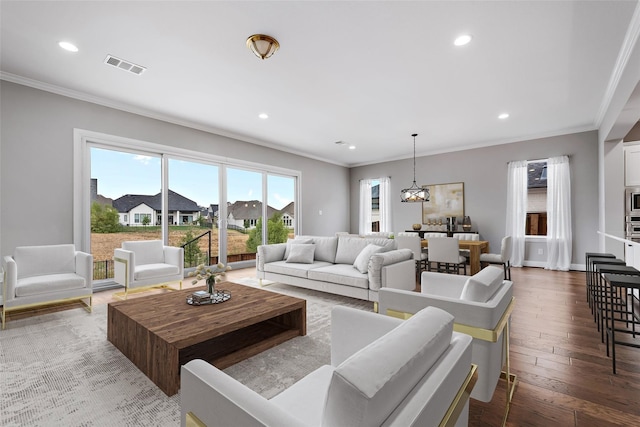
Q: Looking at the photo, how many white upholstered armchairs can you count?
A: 4